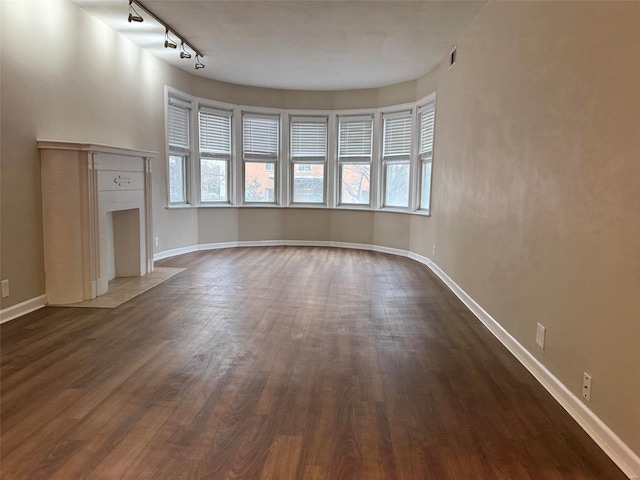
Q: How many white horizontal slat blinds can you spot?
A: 7